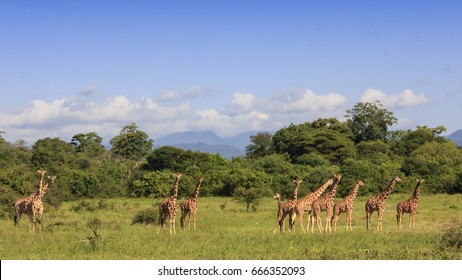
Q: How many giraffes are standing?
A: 11